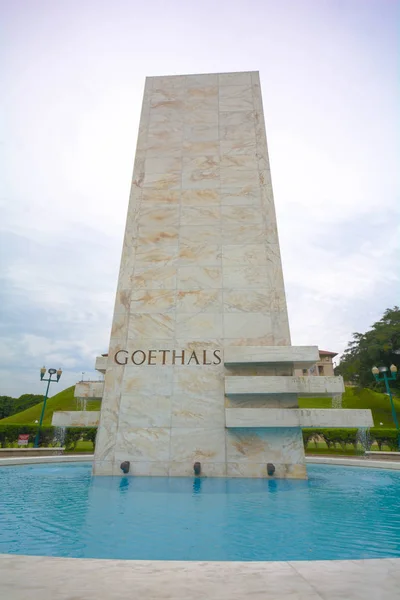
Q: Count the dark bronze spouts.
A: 3